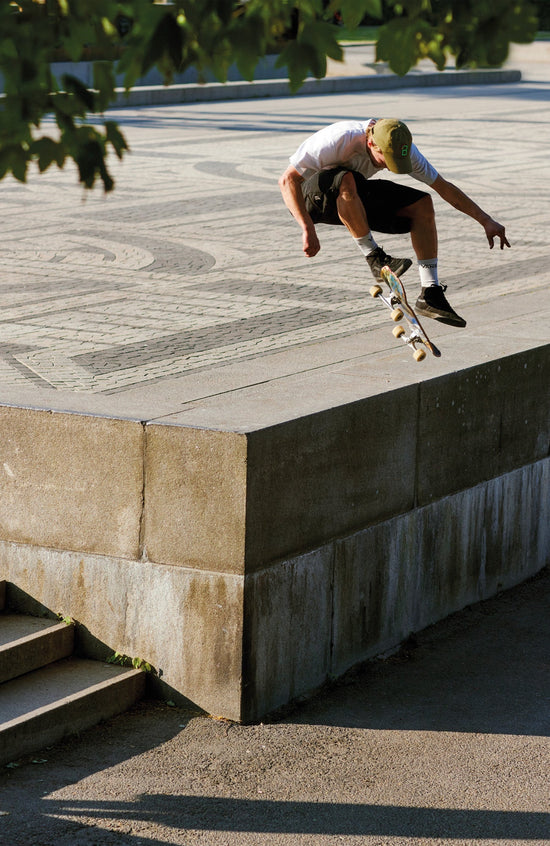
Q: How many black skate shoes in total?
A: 2